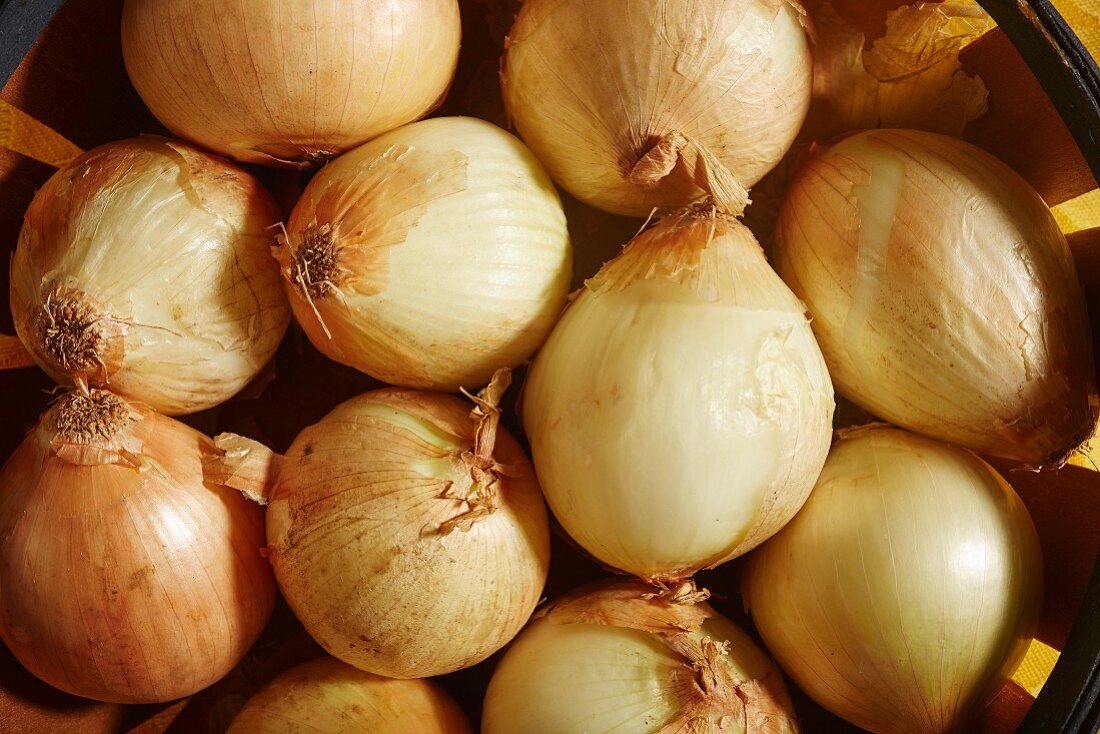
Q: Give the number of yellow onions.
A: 11